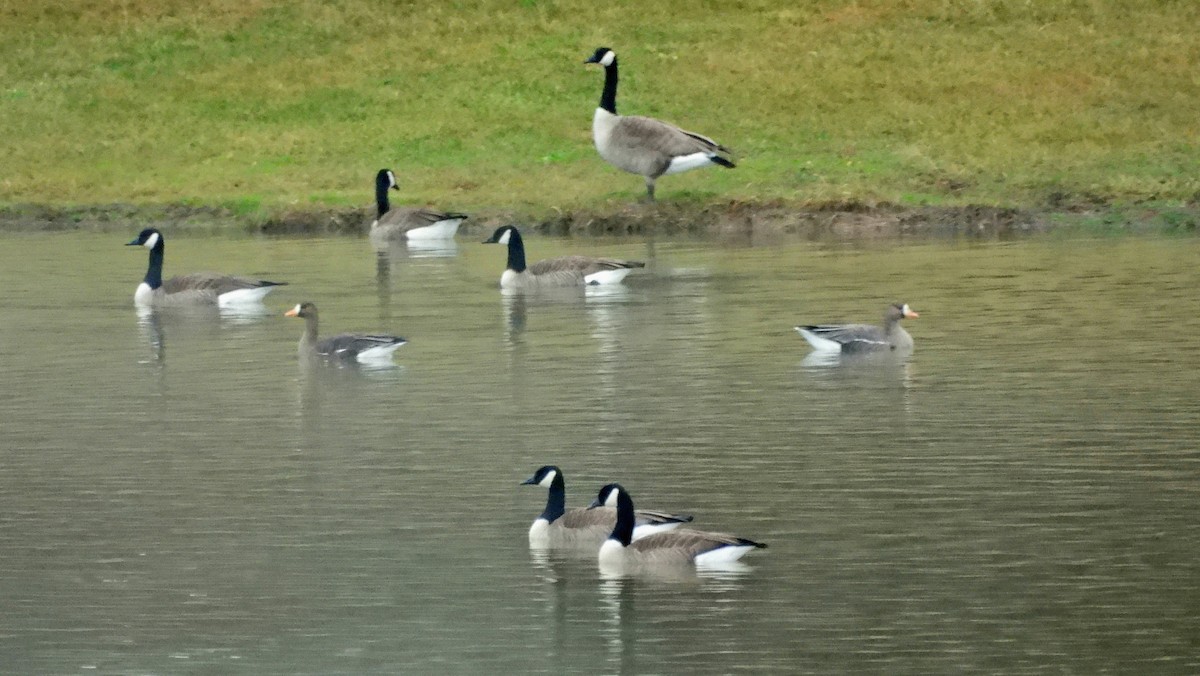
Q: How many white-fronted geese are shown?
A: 2